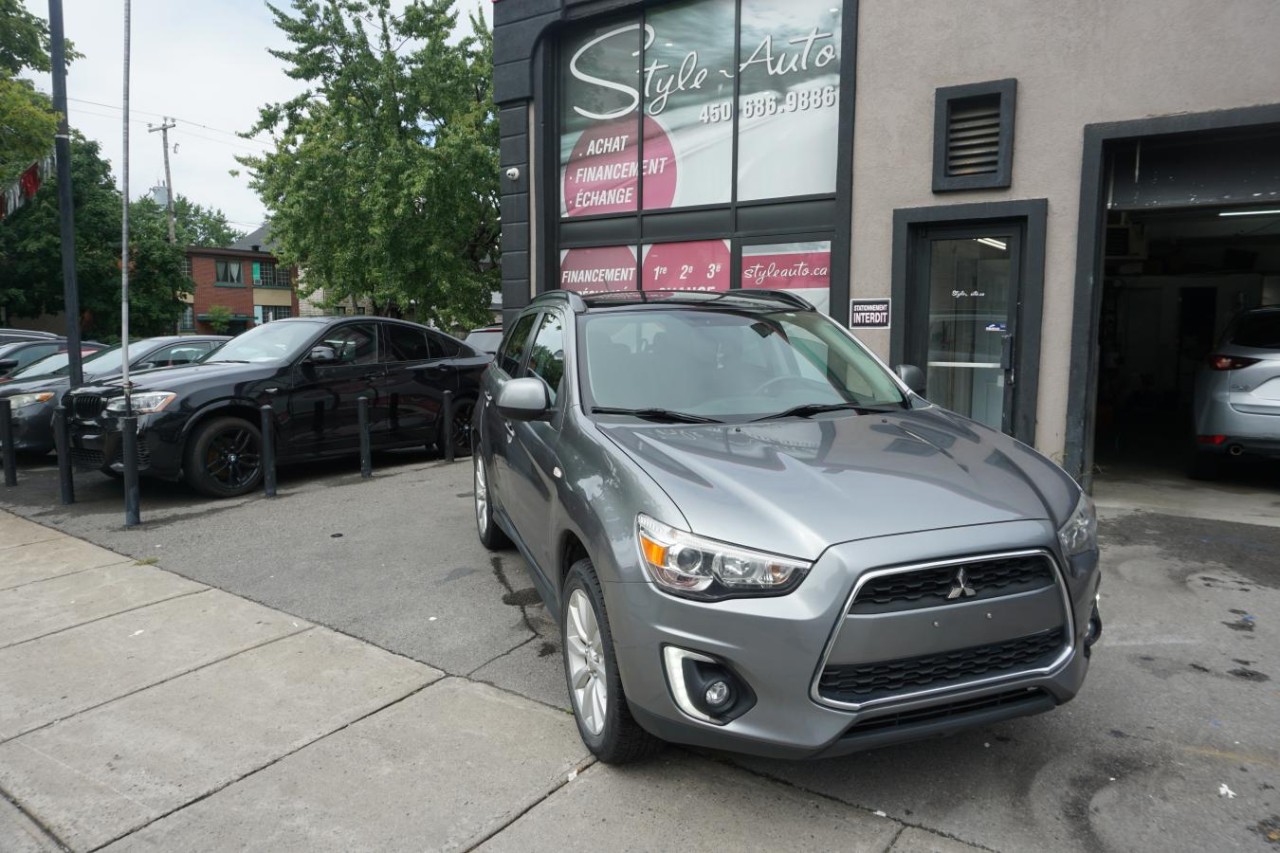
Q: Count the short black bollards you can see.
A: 6